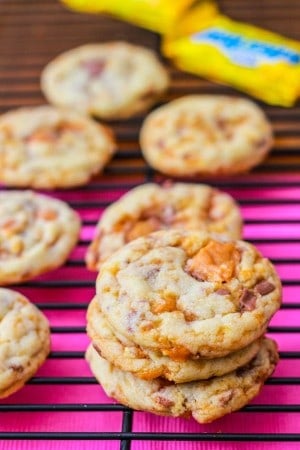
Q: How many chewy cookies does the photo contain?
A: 9